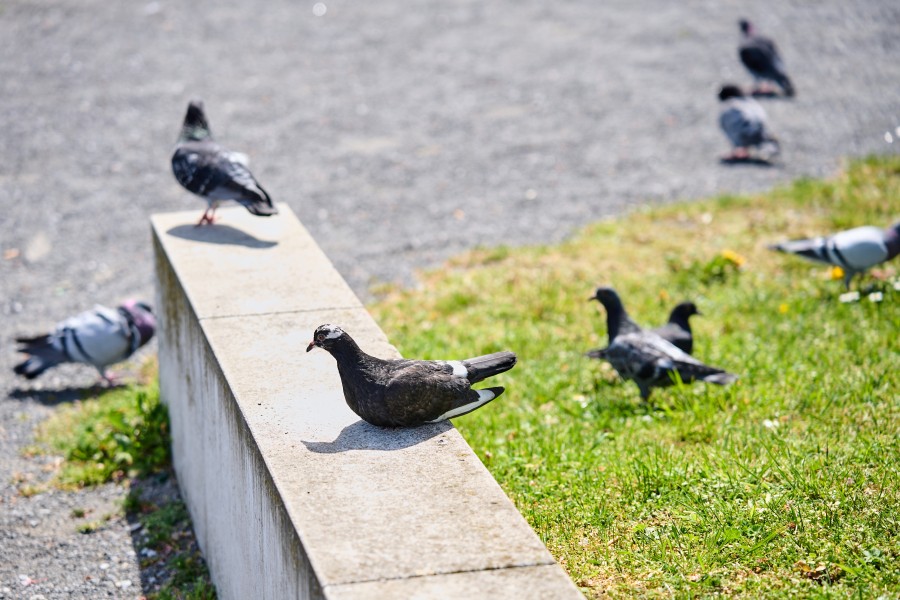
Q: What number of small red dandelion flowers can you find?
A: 0